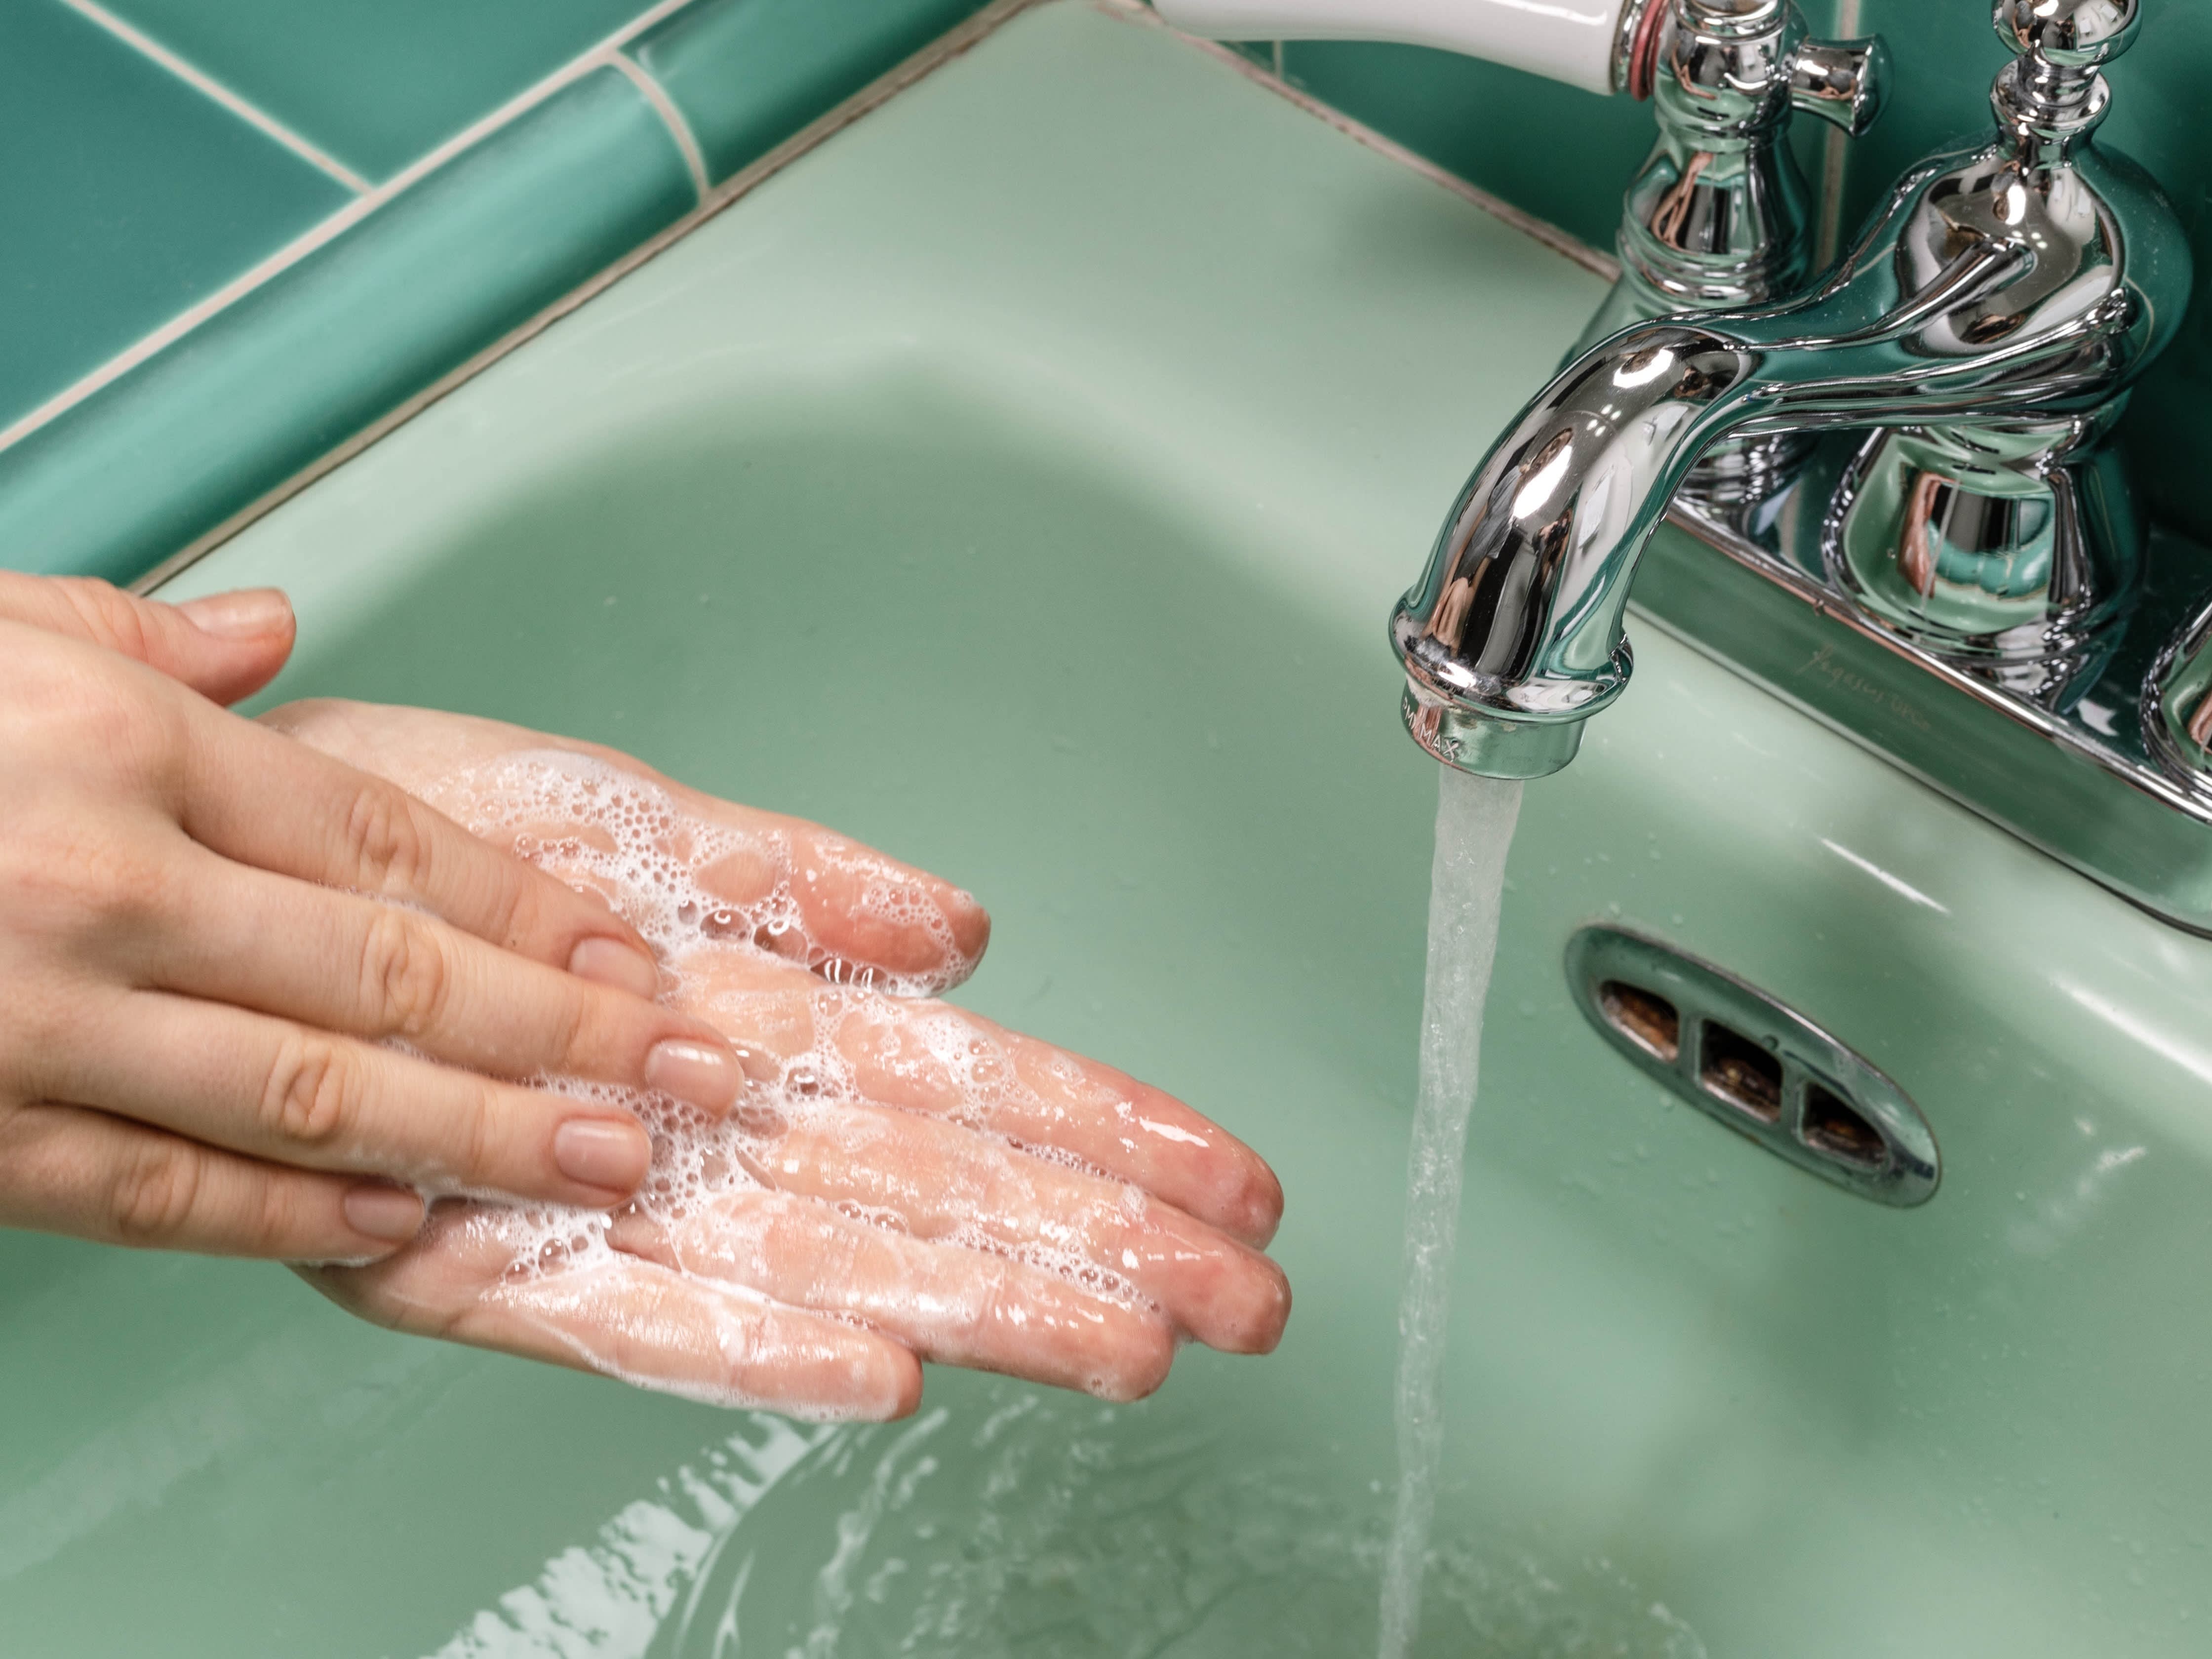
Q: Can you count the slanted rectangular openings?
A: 3